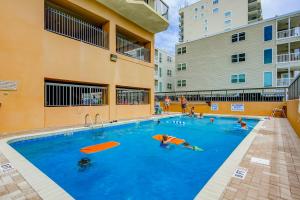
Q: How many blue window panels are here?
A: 3